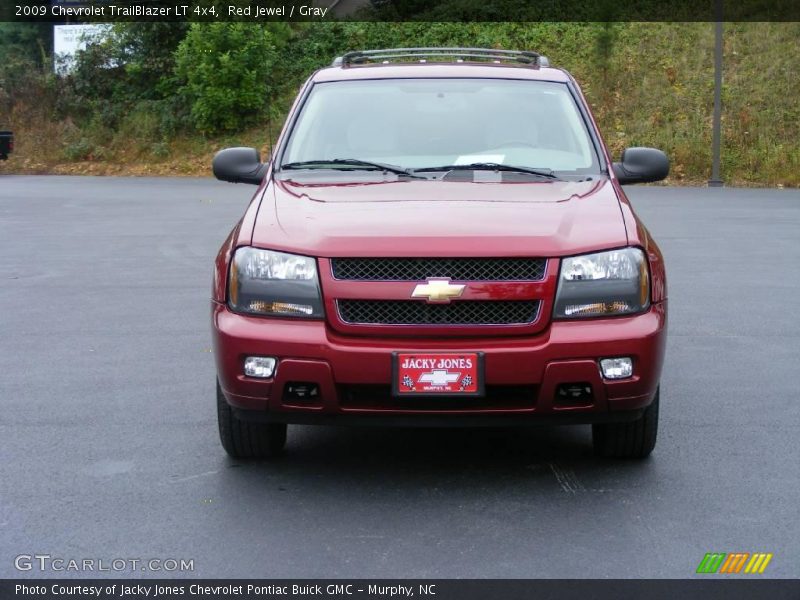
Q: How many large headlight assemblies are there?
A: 2